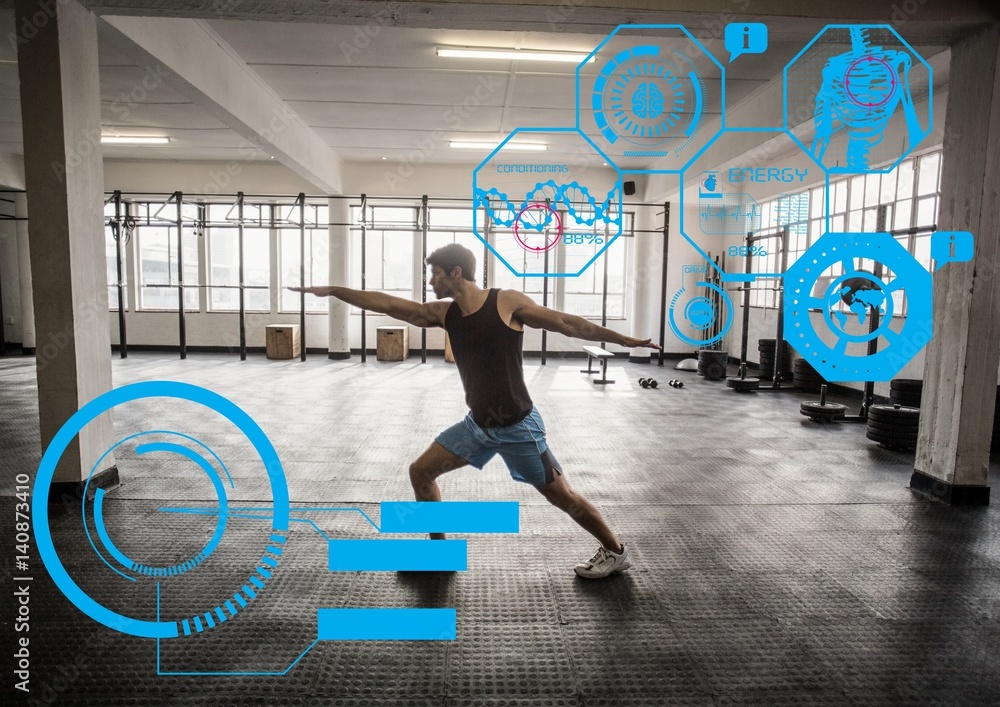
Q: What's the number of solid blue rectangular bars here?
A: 3